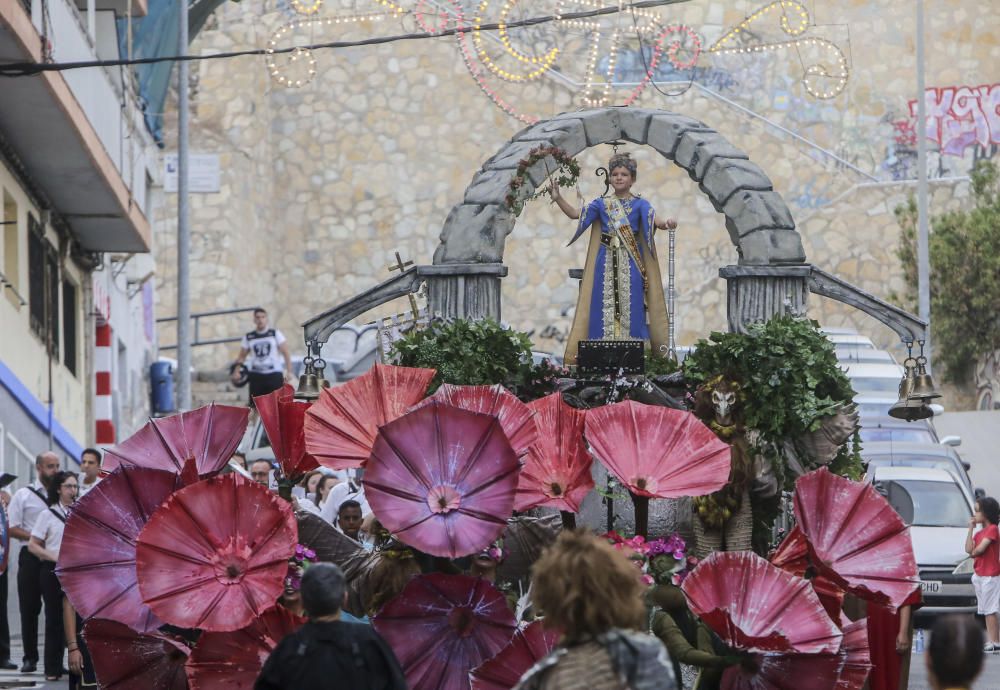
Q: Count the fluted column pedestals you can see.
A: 2